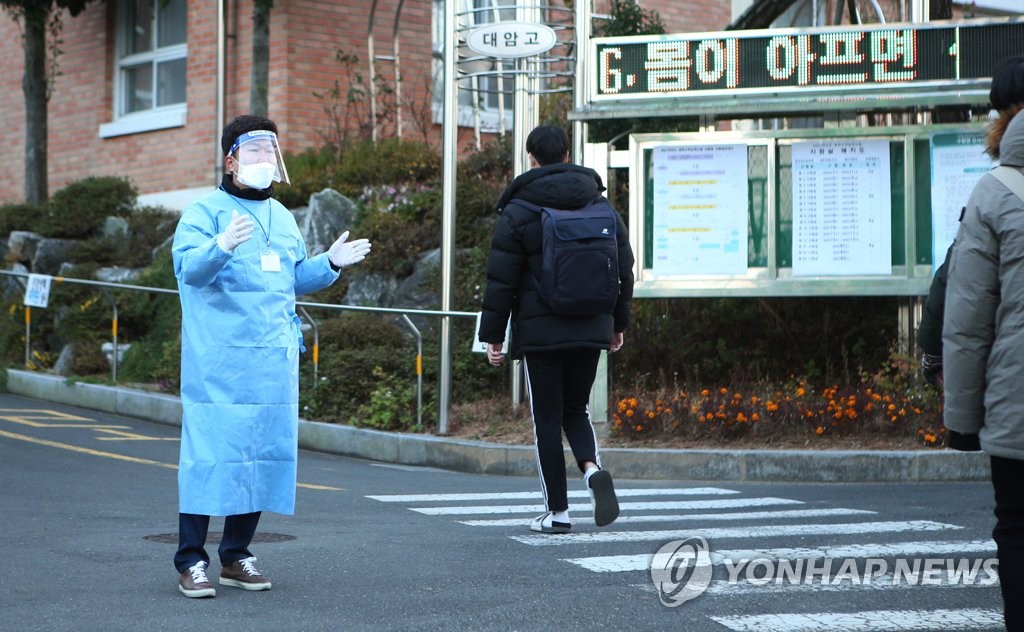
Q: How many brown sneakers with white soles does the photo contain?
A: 2